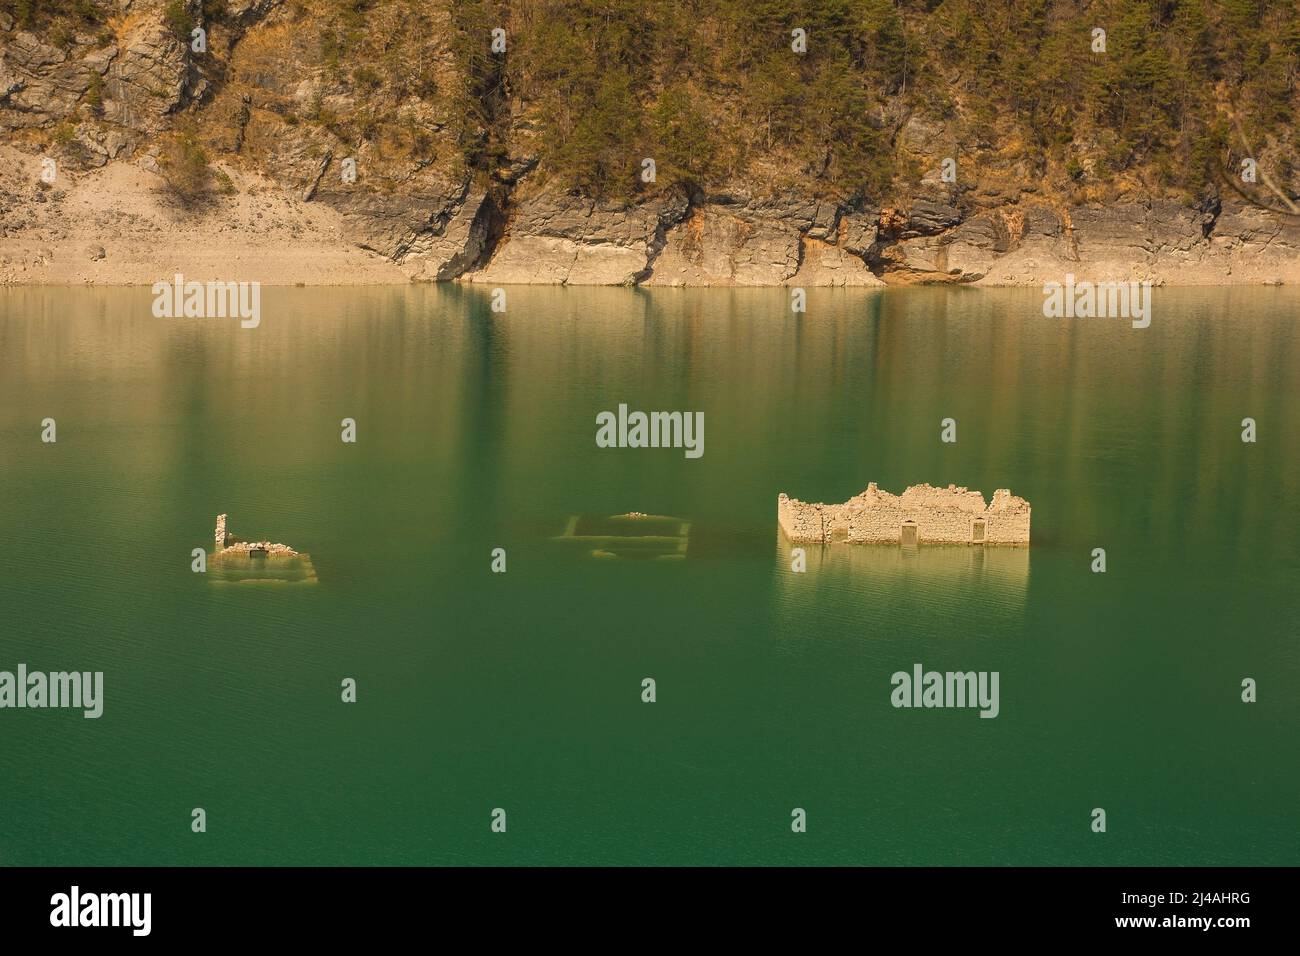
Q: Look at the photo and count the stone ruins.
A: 3